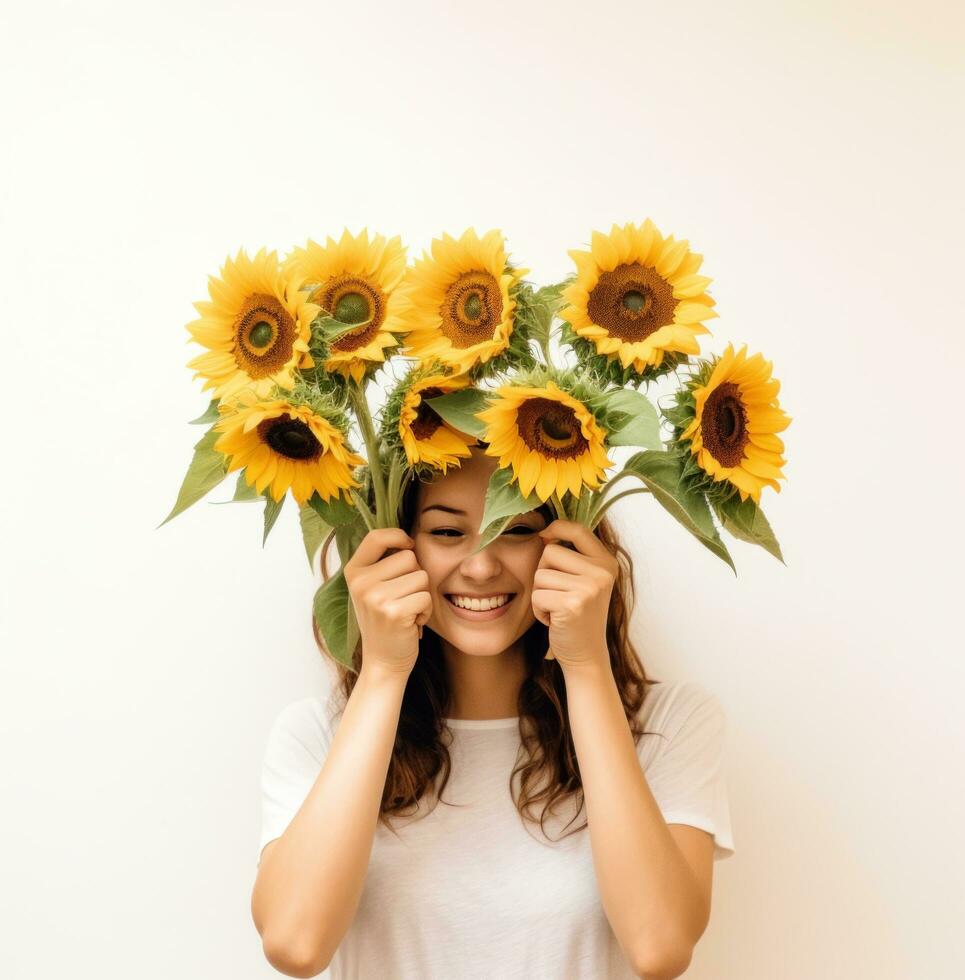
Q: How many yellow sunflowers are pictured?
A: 8